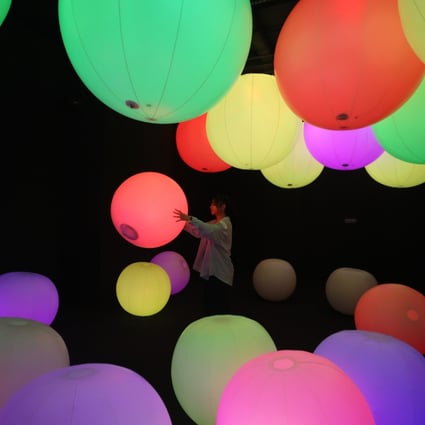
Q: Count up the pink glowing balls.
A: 2